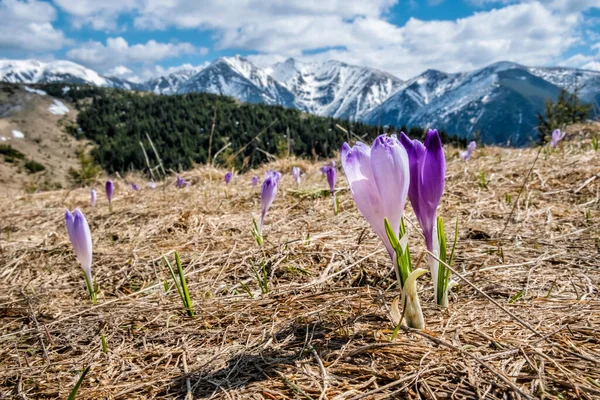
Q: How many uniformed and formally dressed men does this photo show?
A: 0